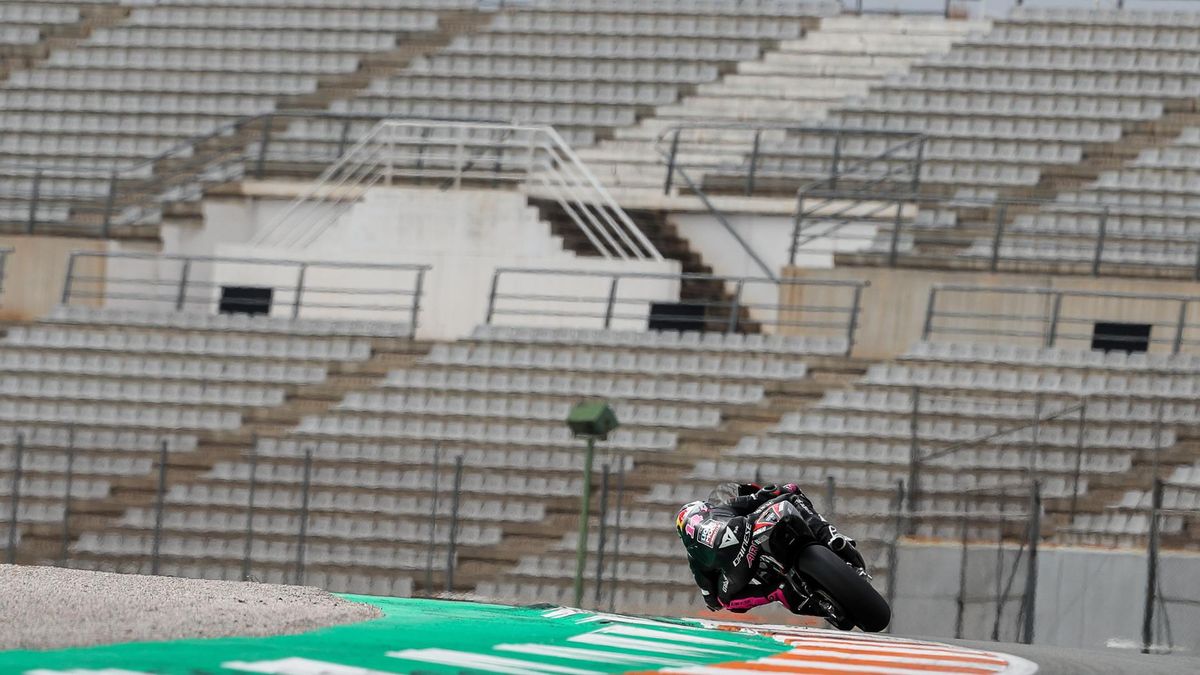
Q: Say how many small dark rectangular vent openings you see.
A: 3